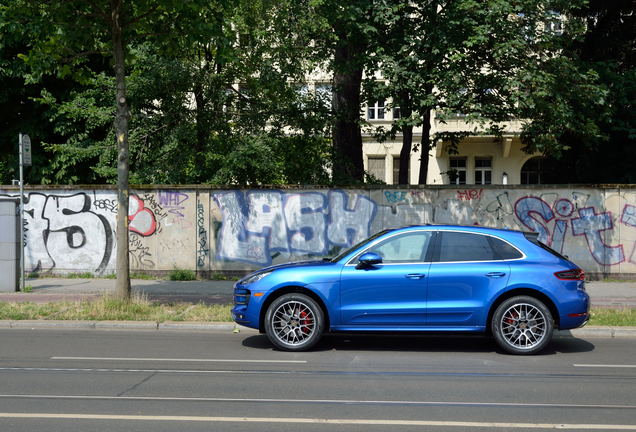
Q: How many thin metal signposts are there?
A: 1